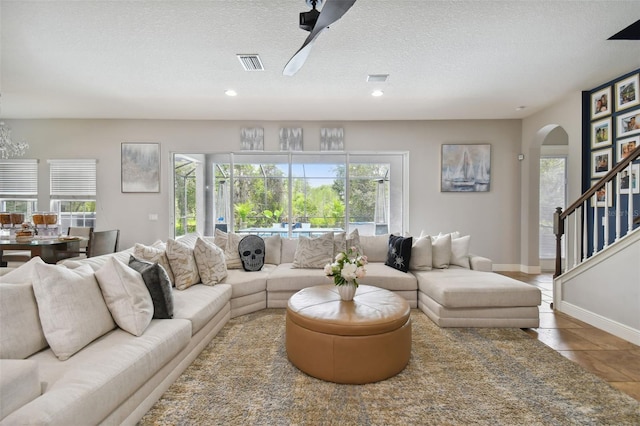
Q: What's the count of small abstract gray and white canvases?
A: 3